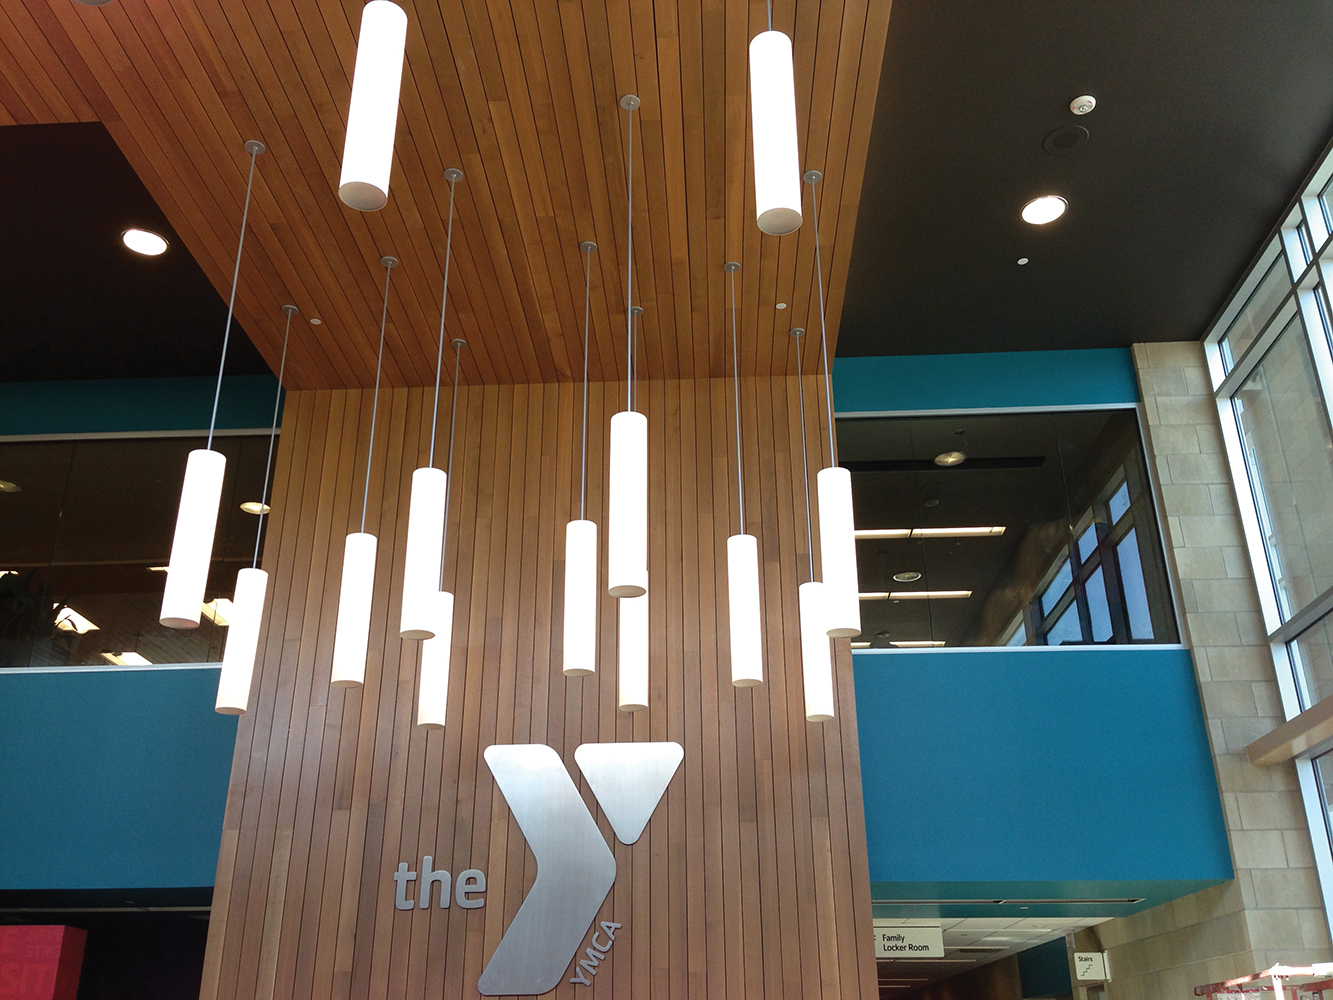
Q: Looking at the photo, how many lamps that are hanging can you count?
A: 13